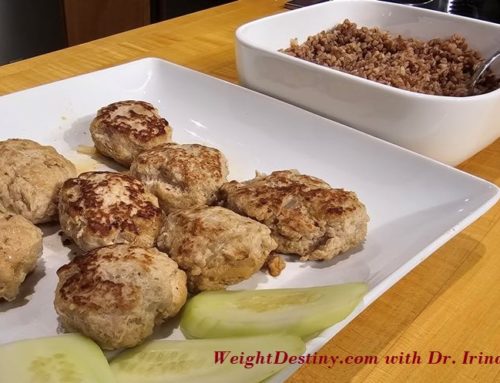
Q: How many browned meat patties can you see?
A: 8